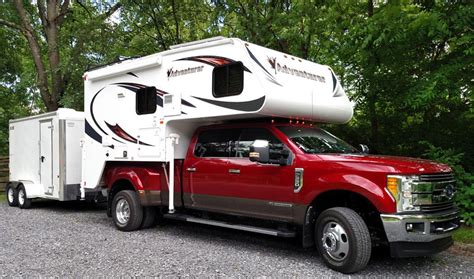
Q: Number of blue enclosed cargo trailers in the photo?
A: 0